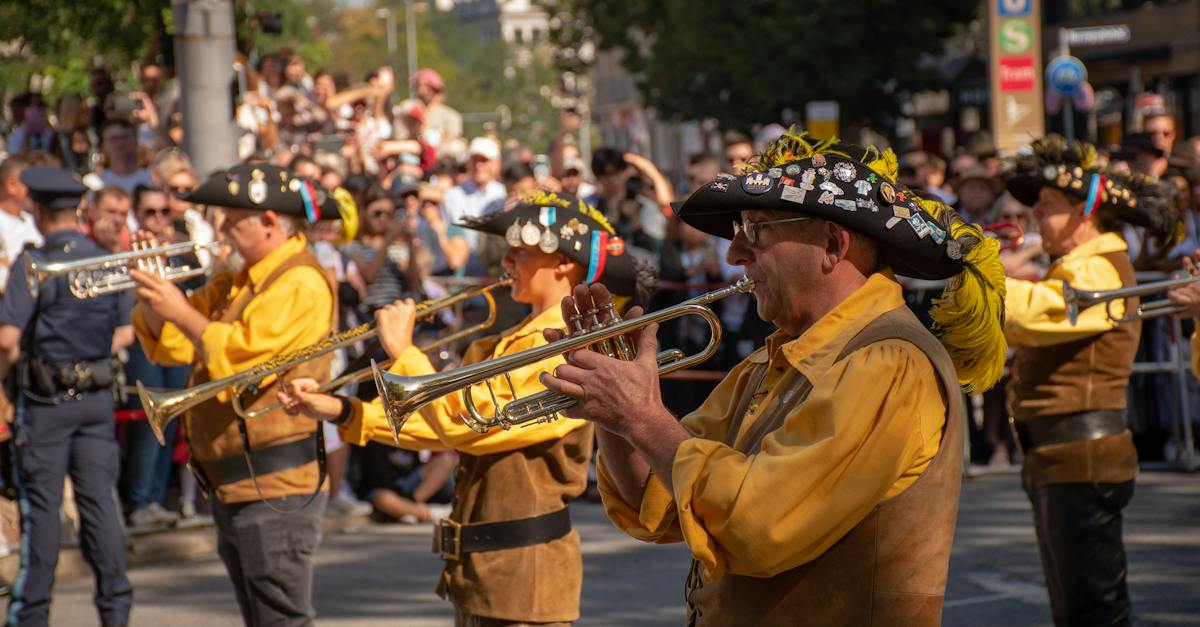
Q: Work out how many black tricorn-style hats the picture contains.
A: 4